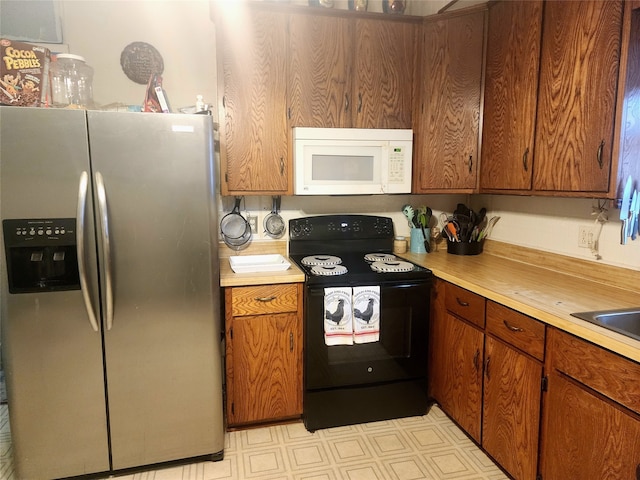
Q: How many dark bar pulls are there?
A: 12